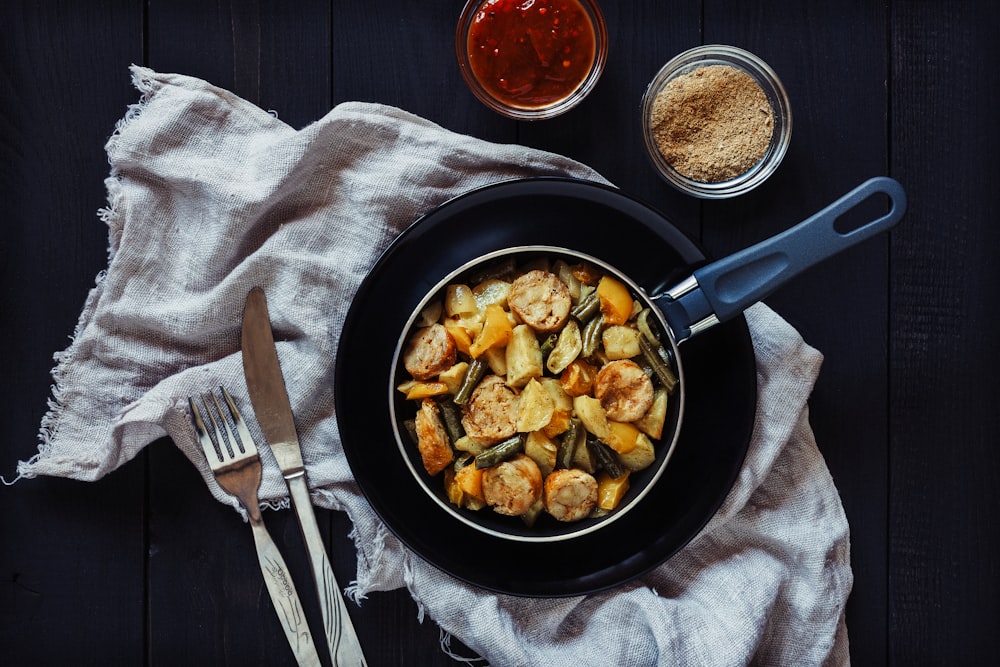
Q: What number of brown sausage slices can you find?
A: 7